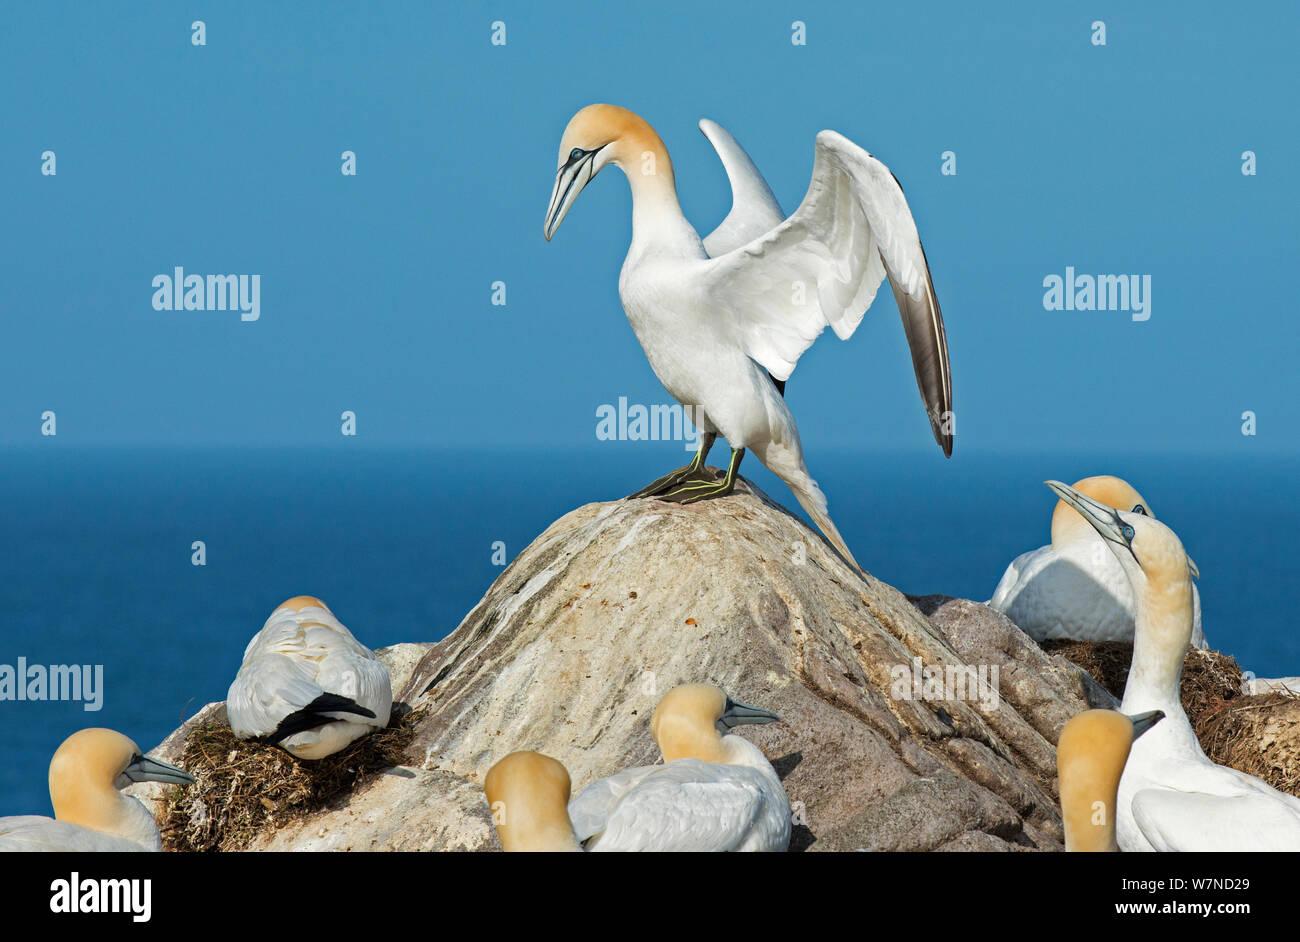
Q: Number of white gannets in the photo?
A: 8